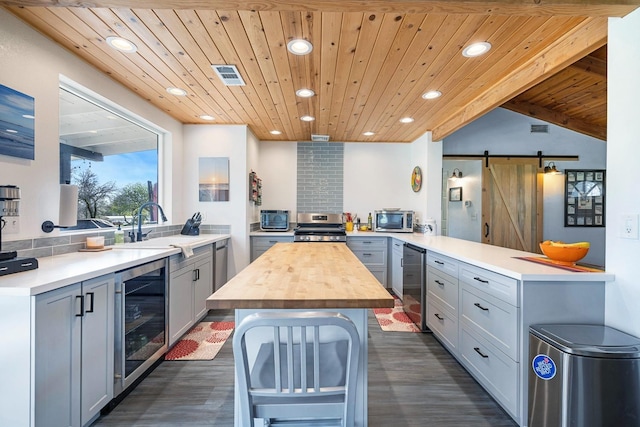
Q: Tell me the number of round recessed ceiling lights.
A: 11